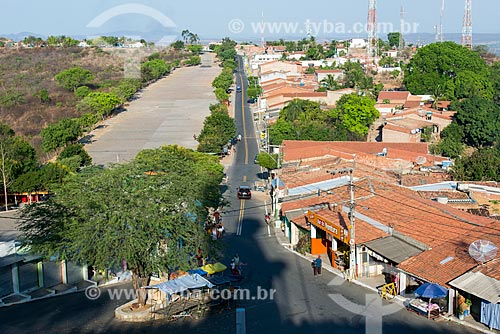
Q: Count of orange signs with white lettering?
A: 1